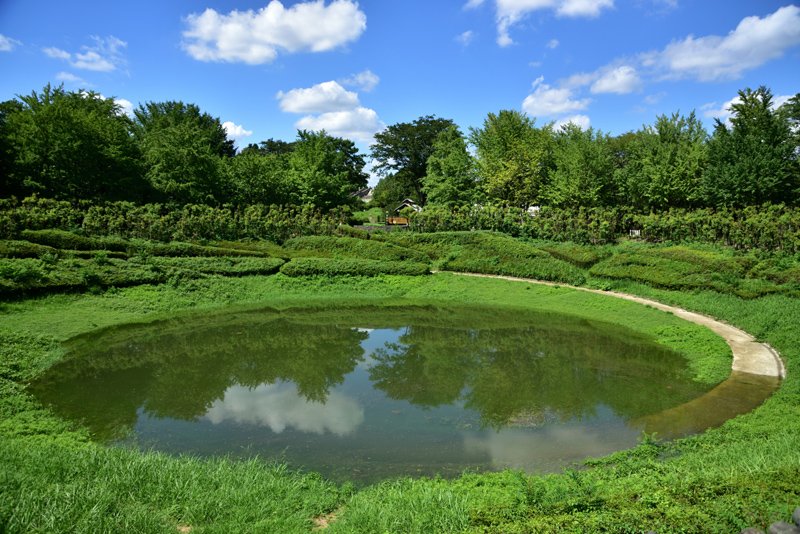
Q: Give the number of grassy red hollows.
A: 0